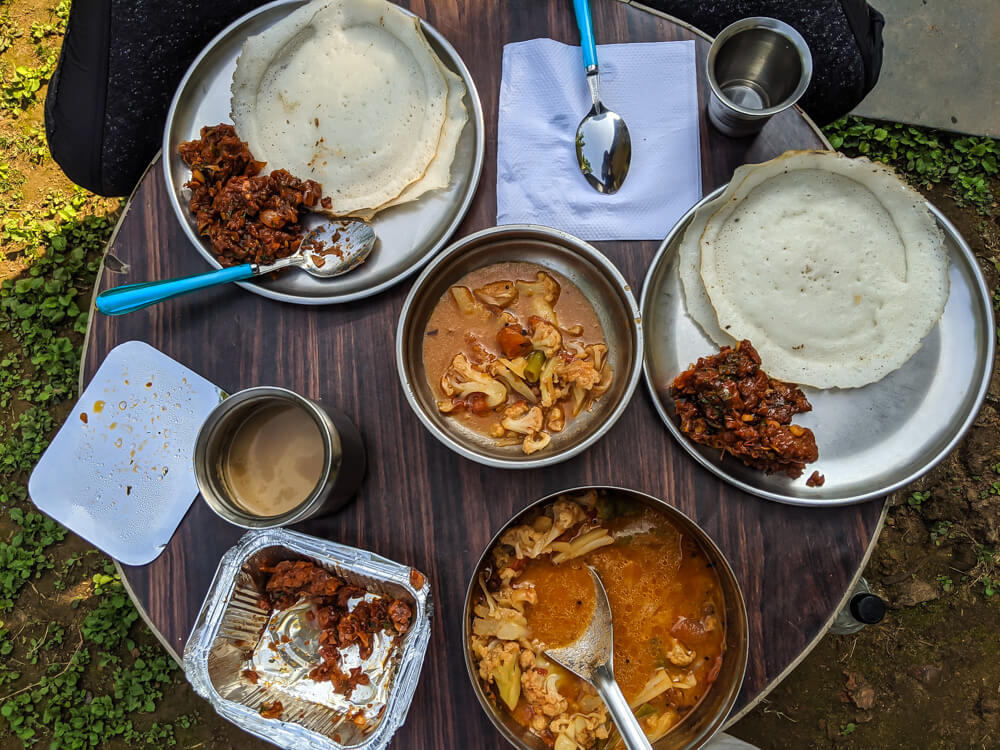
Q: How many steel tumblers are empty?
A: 1